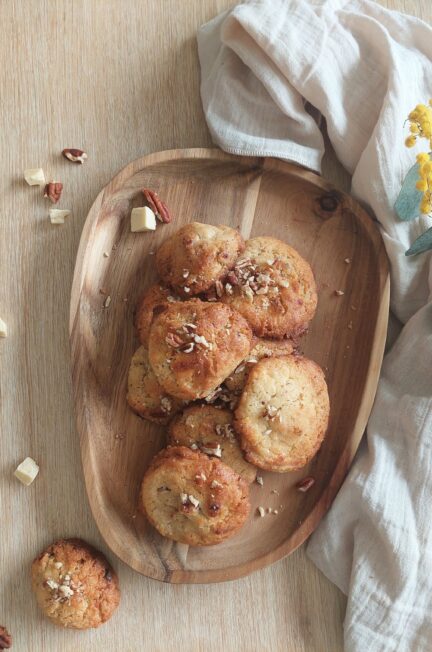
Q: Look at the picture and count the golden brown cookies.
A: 10